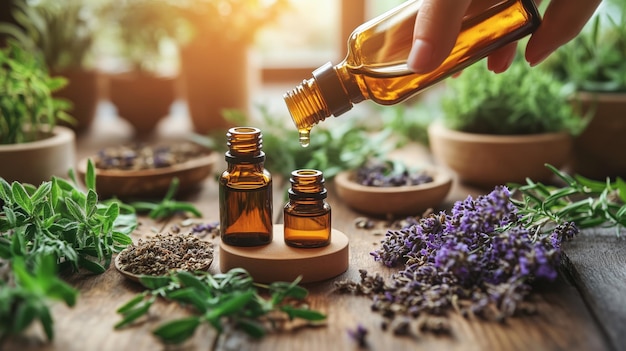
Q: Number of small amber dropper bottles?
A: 2